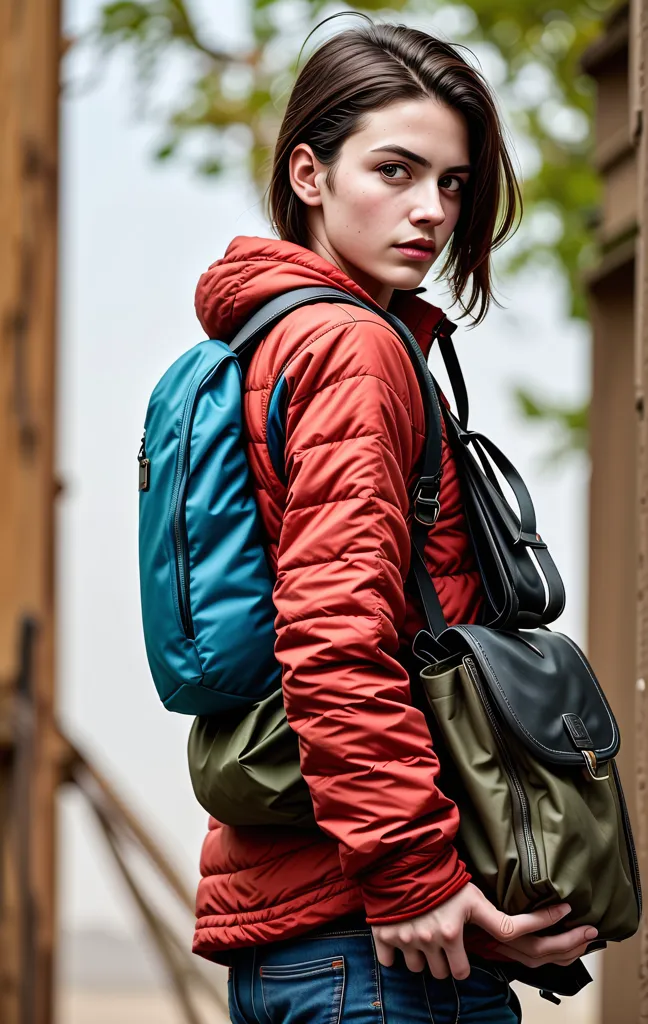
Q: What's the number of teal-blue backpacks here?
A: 1